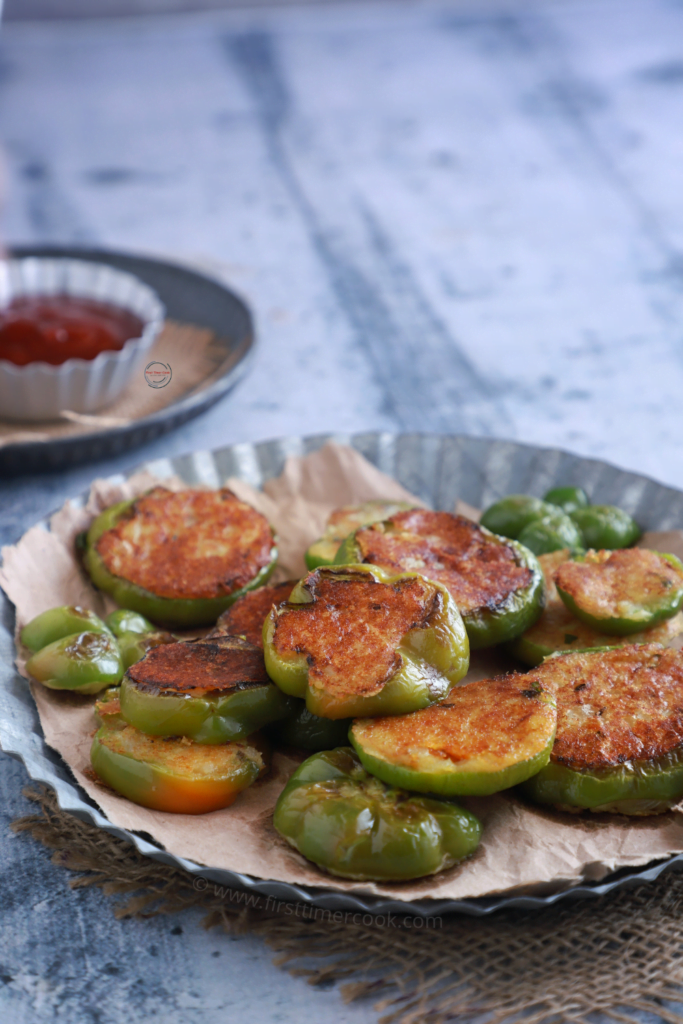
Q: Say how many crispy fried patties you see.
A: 11